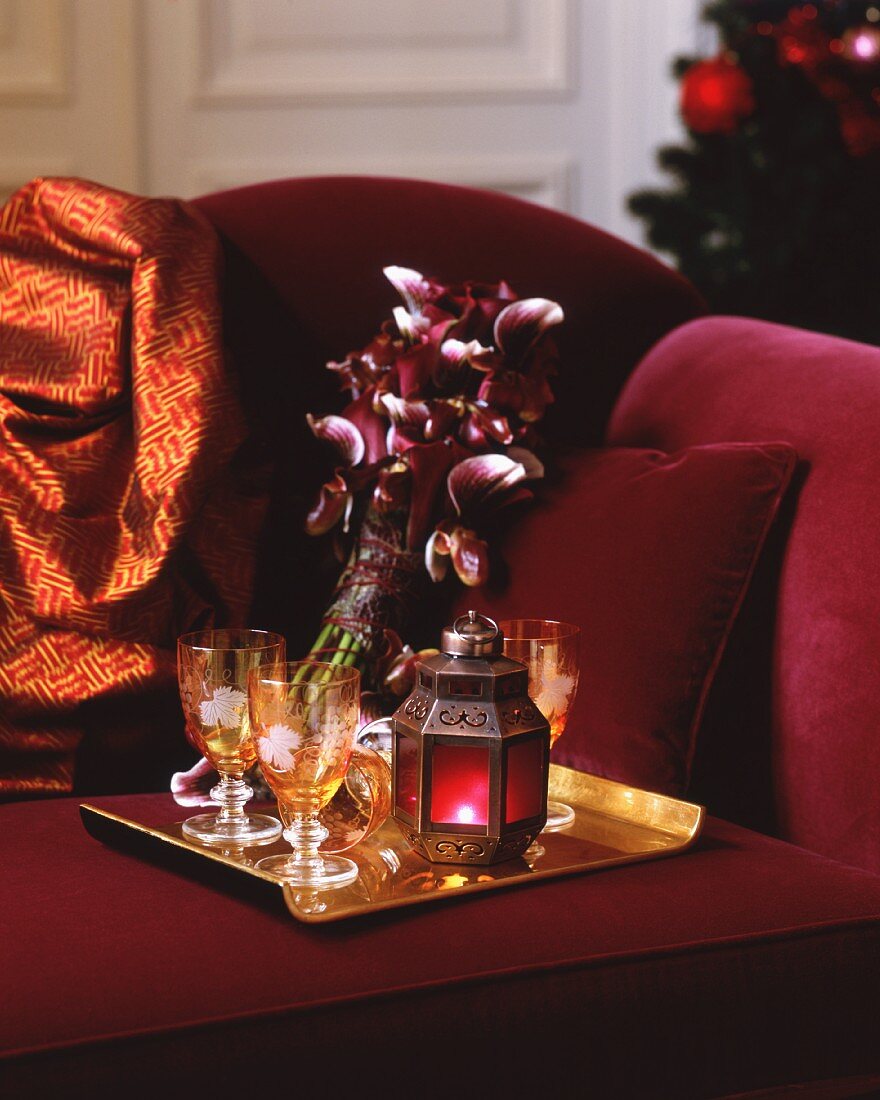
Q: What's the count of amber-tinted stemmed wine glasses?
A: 4